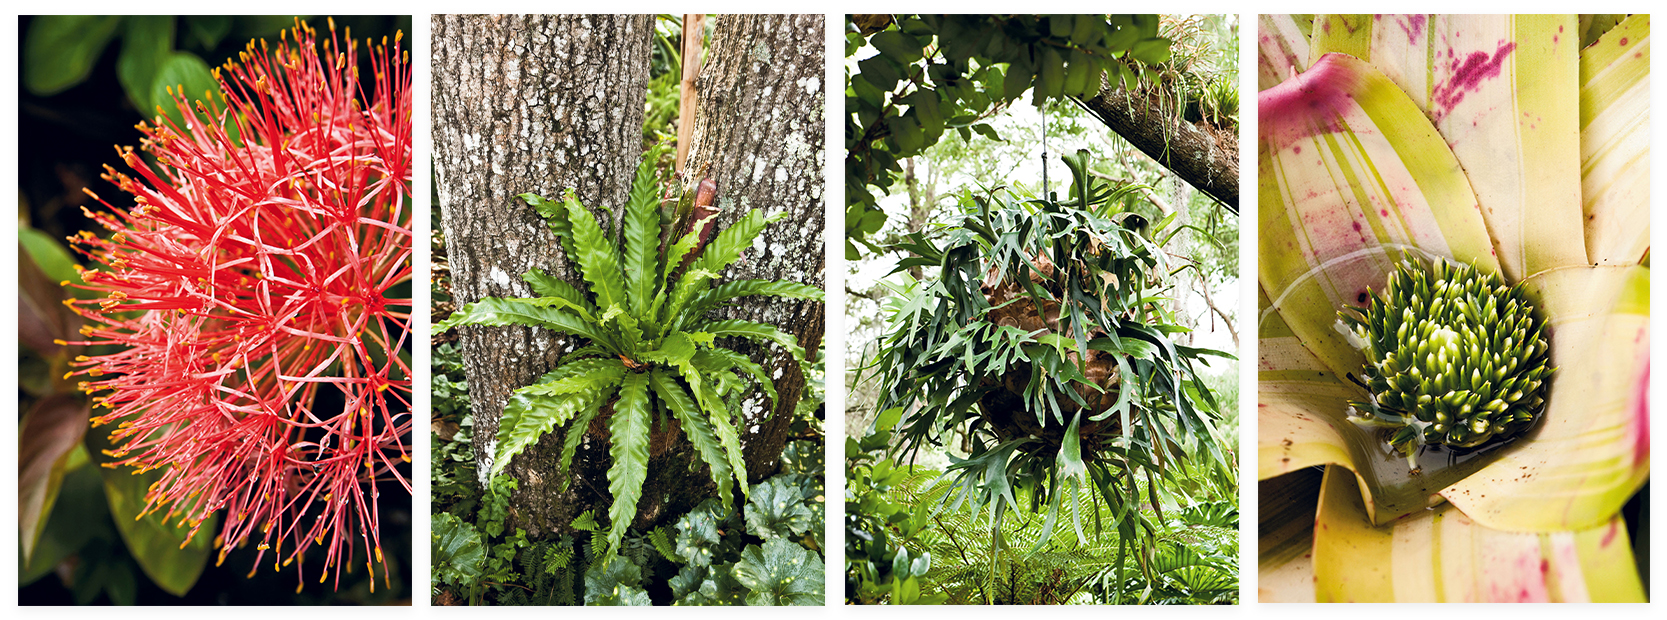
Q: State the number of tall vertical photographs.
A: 4